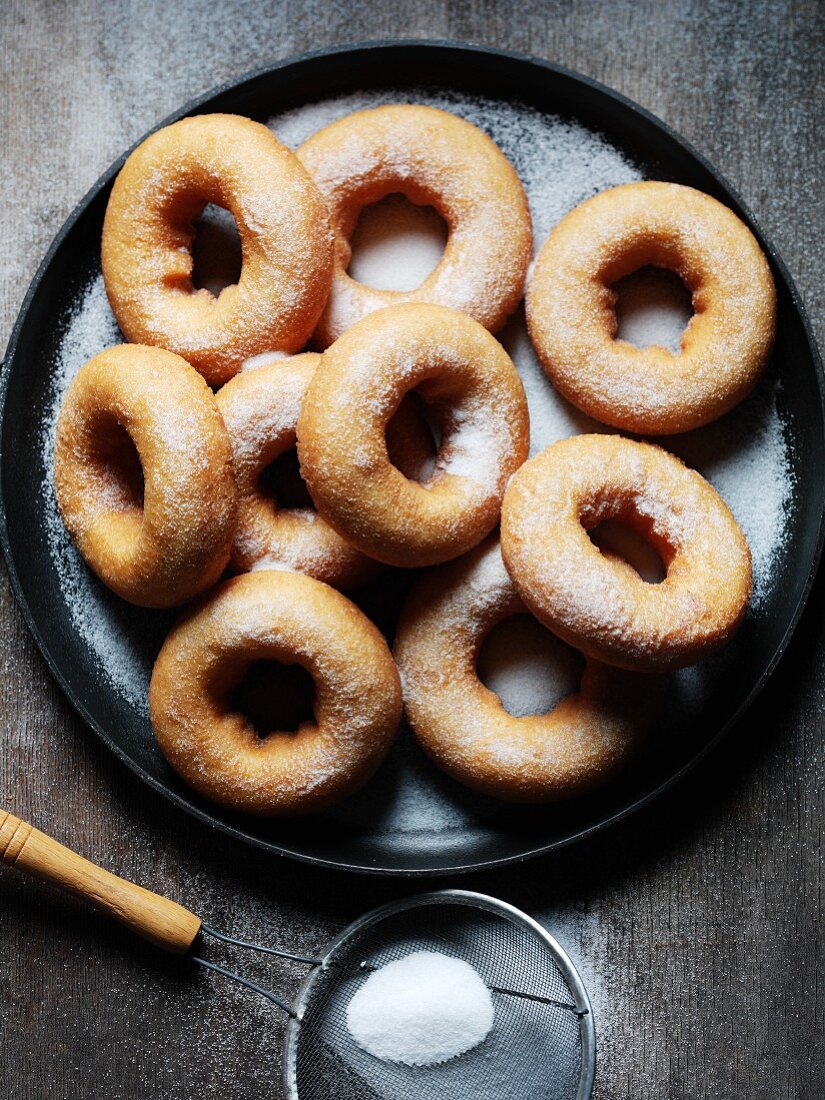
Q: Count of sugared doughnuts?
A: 9